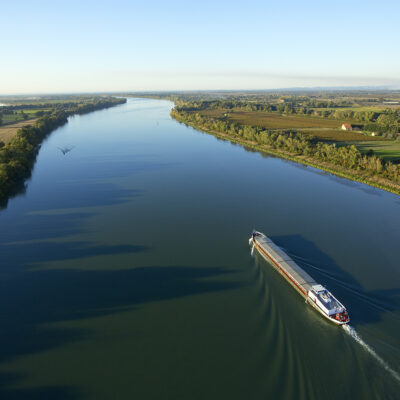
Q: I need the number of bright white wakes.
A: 1